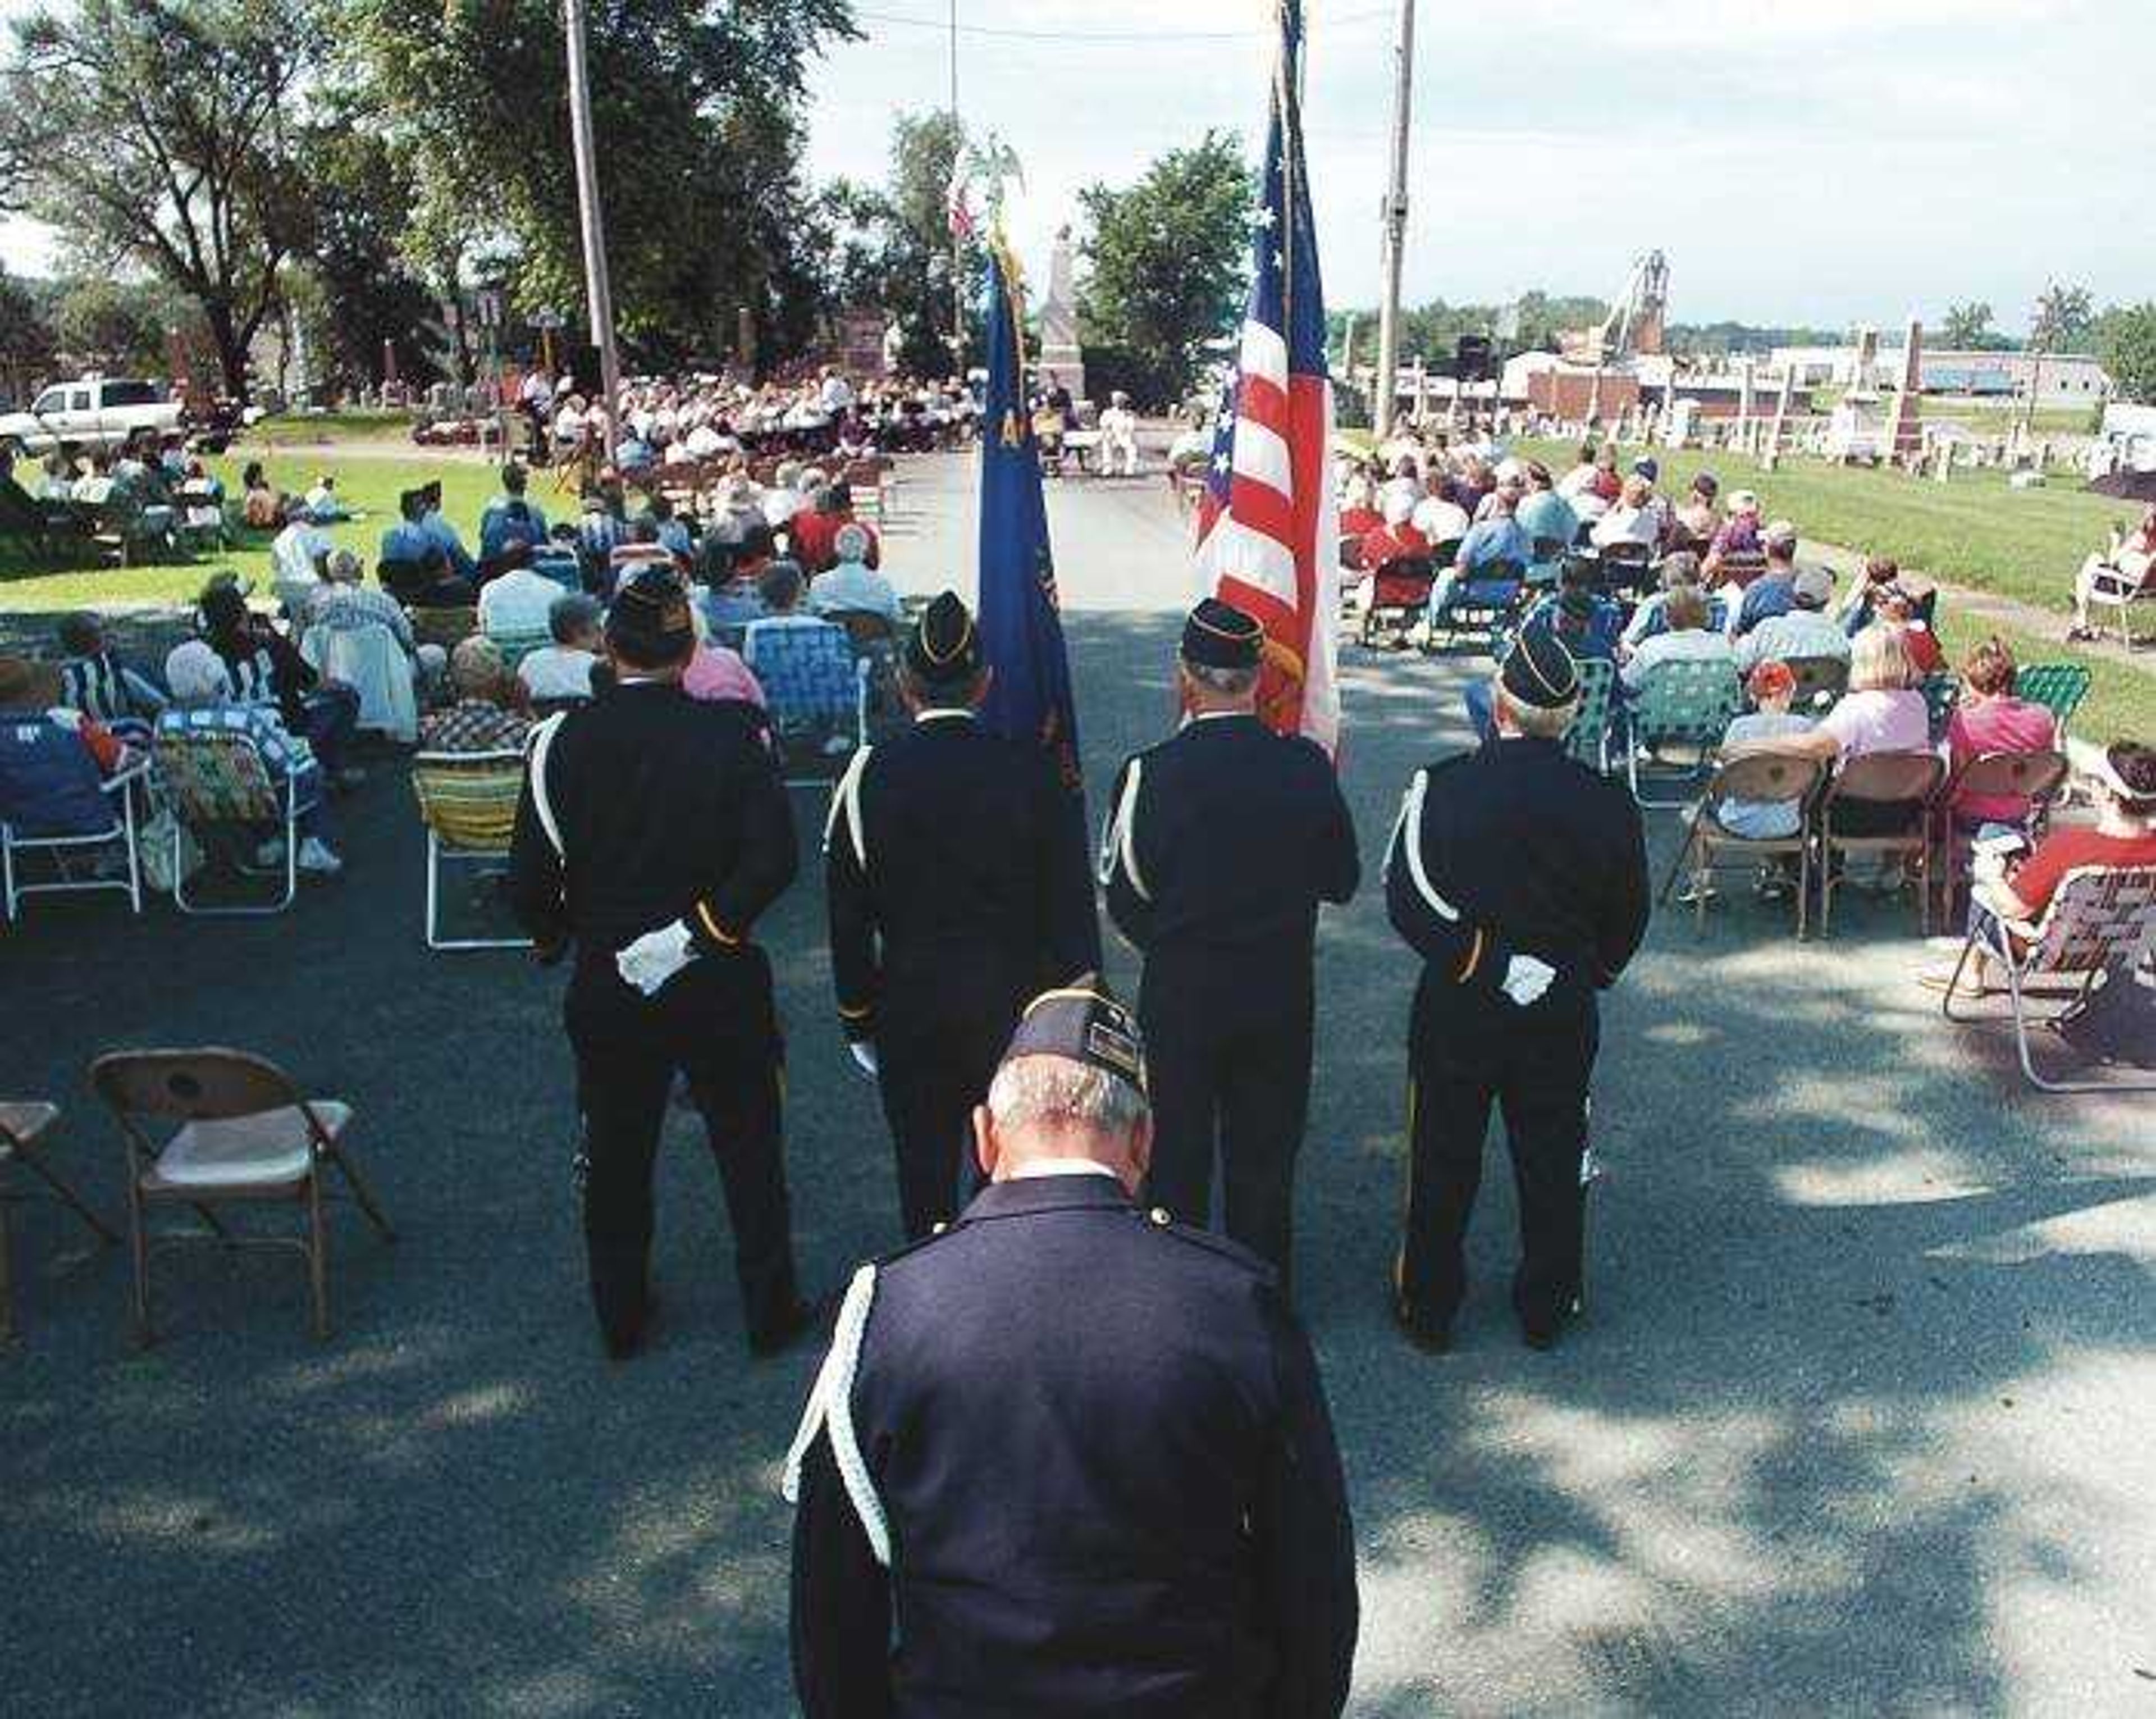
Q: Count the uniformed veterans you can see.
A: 5